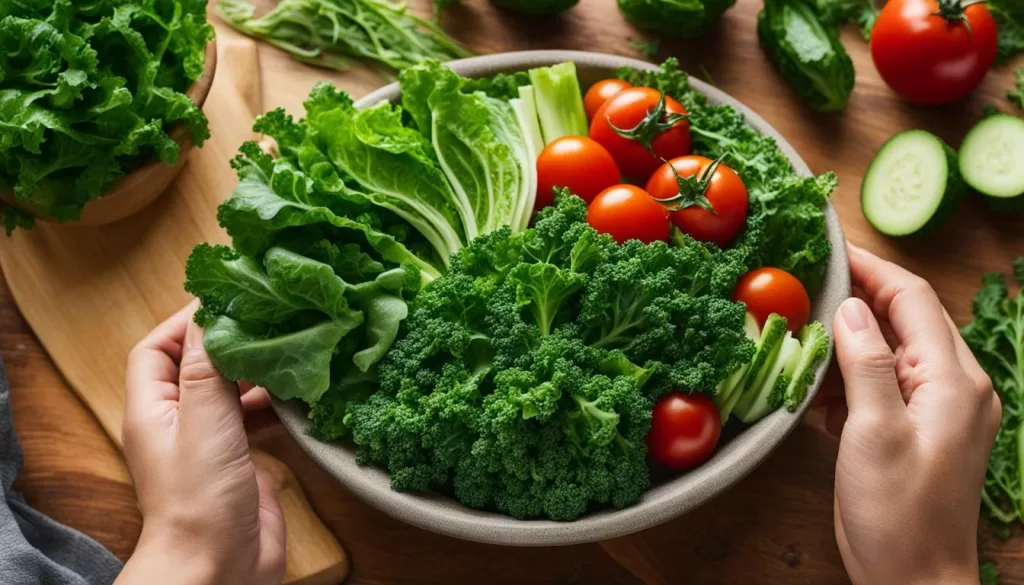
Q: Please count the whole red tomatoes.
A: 8